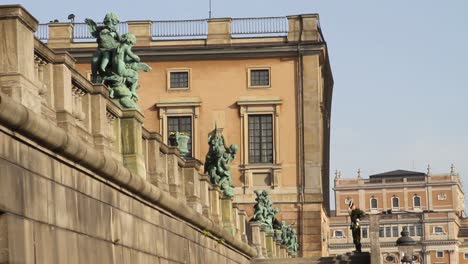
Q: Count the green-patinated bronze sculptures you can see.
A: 4